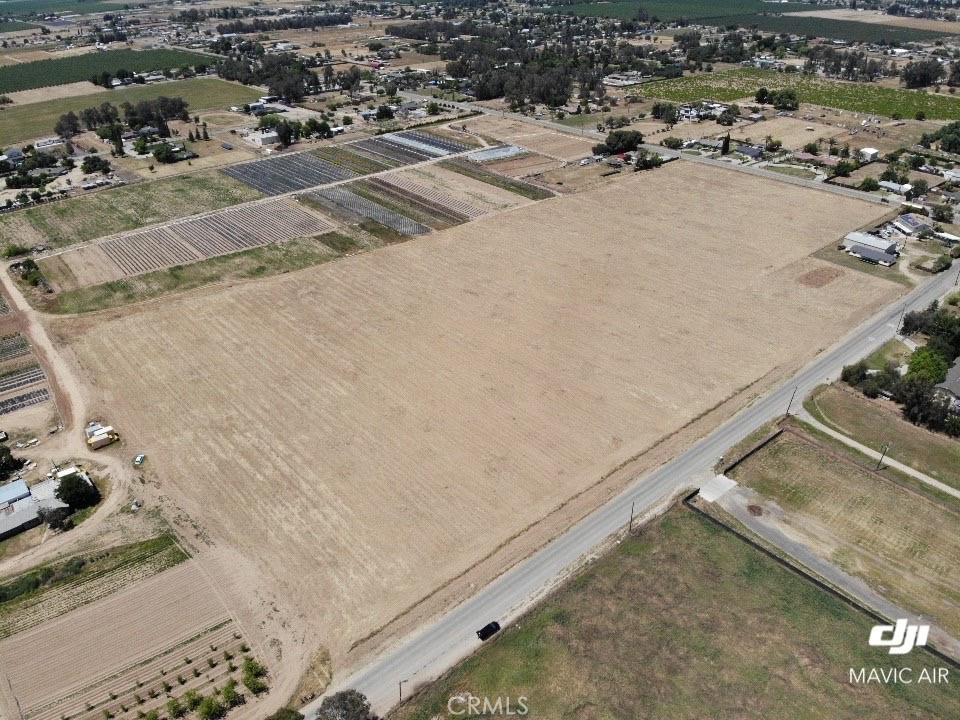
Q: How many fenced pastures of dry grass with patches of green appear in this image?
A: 2